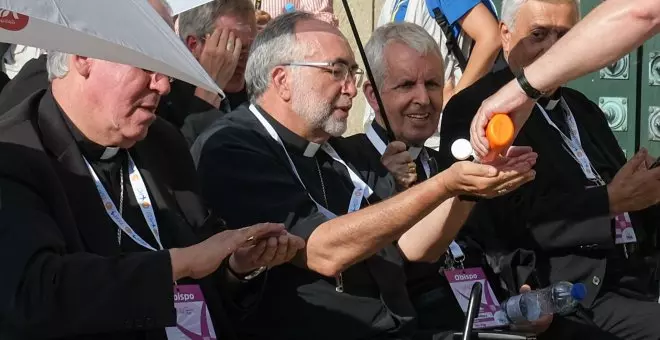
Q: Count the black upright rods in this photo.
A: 1